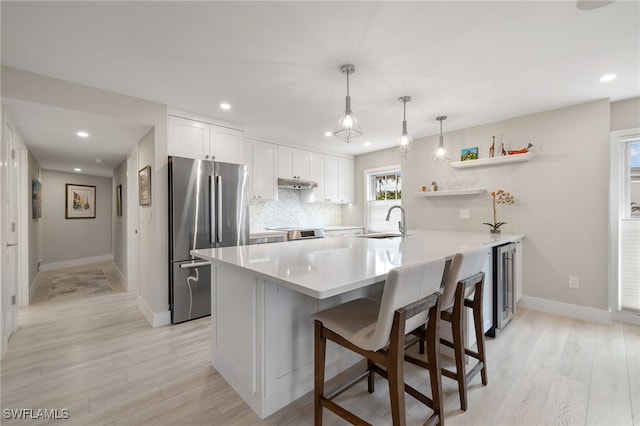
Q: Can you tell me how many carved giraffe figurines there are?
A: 2